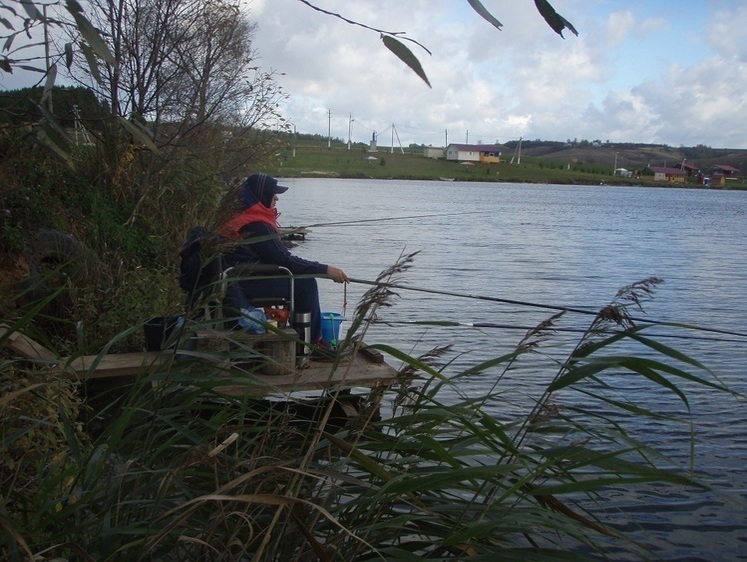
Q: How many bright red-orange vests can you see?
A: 1